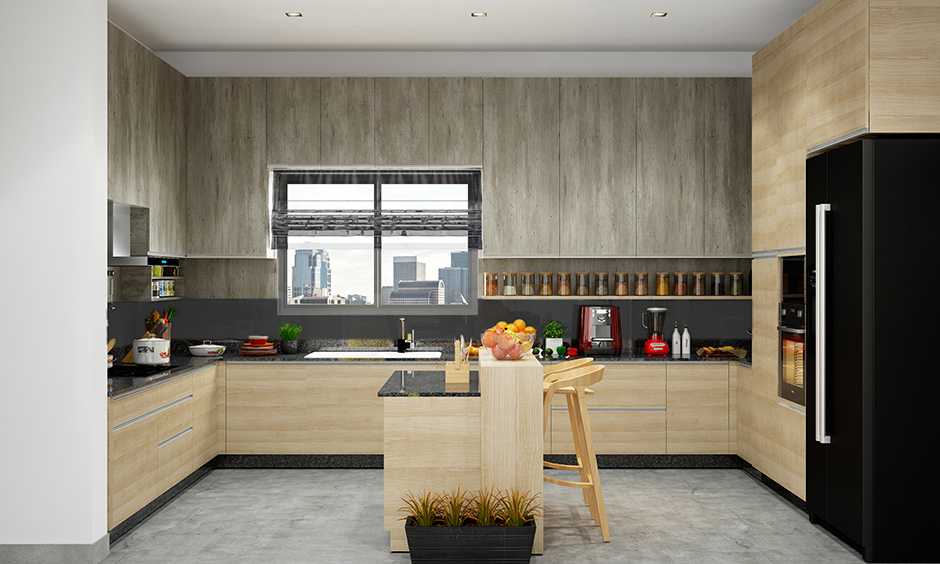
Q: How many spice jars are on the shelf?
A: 14